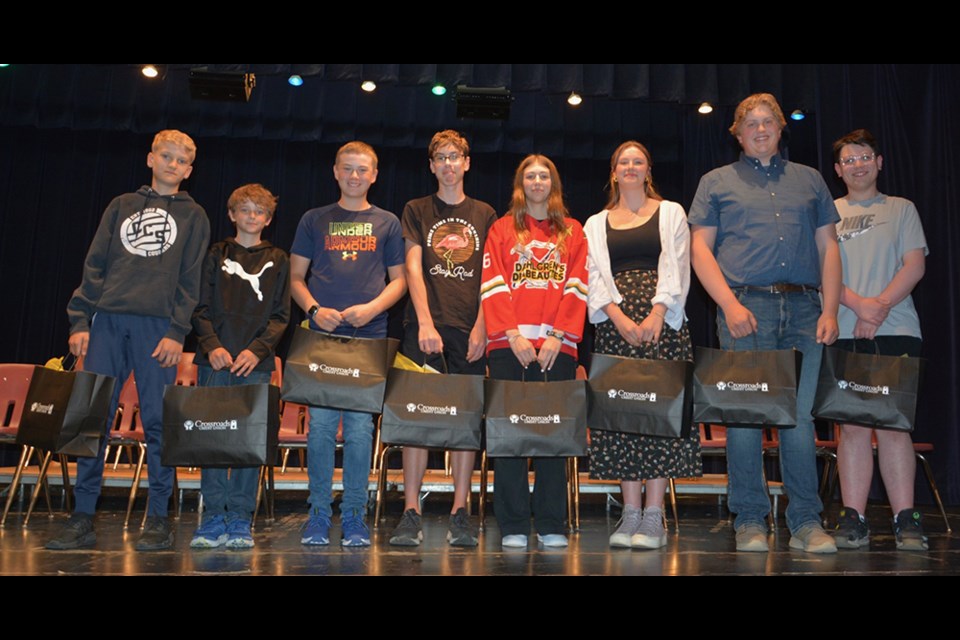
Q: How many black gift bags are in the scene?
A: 8